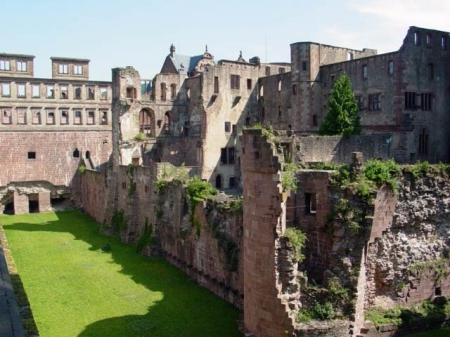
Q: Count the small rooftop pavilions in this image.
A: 2